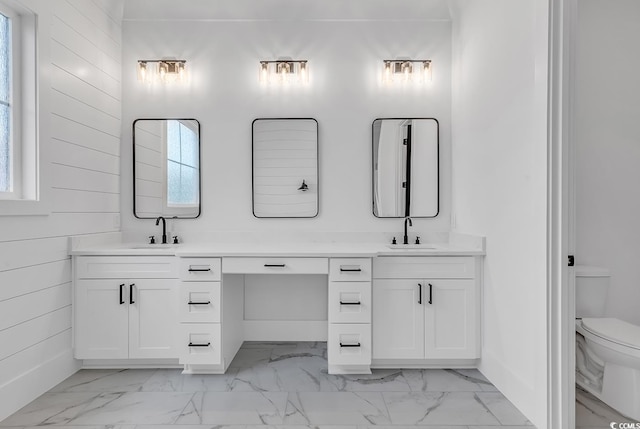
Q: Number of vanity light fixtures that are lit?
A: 3